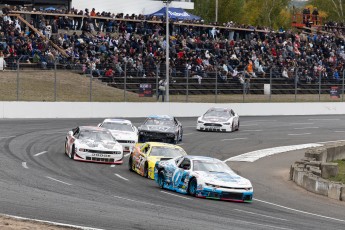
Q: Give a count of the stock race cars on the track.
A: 6